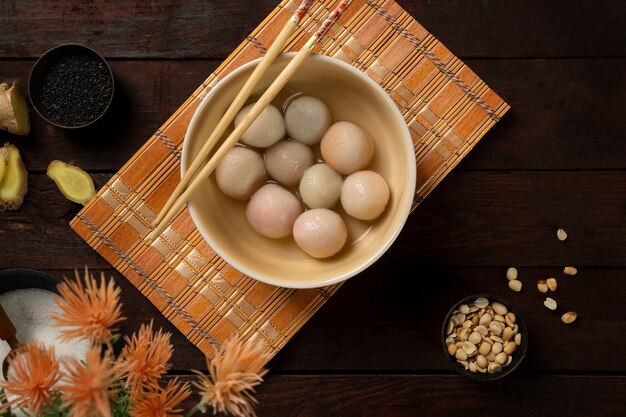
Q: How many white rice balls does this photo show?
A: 9